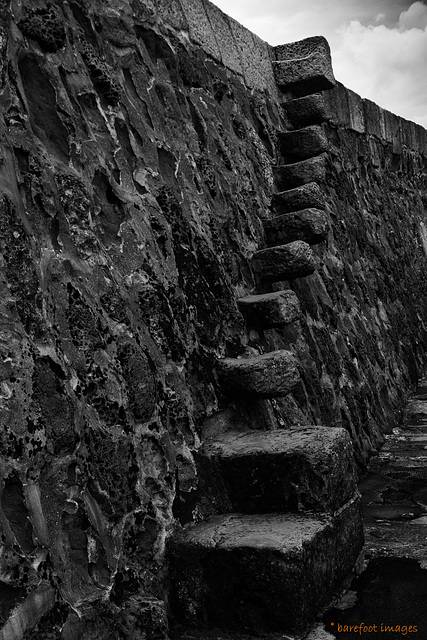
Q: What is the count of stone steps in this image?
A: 11